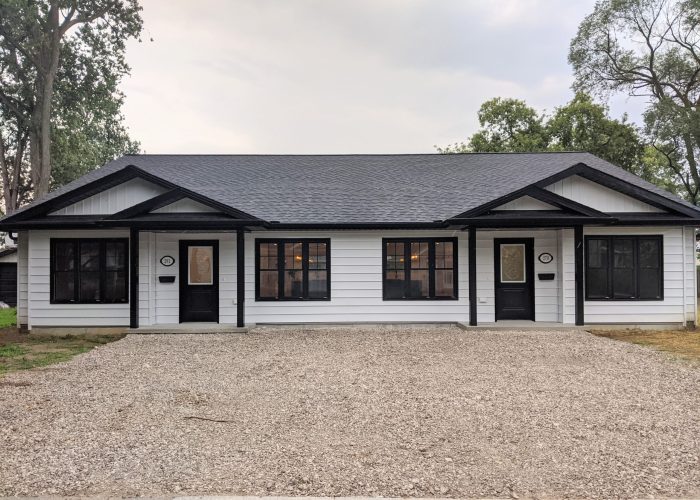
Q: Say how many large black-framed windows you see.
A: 4